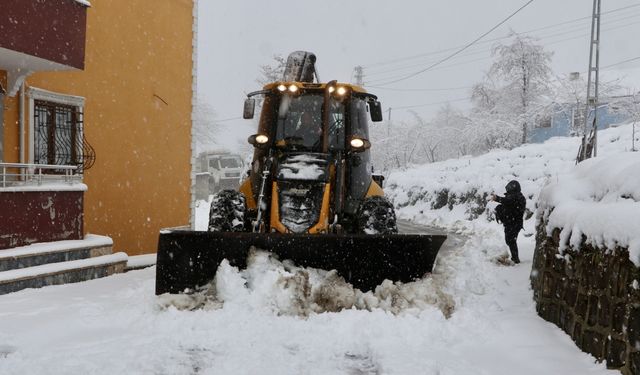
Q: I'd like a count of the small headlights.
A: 4